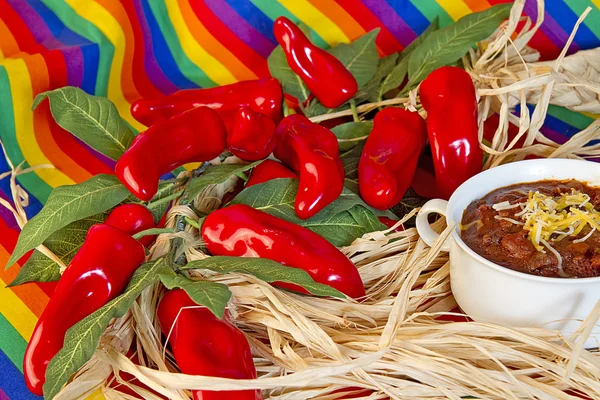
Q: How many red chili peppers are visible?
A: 12